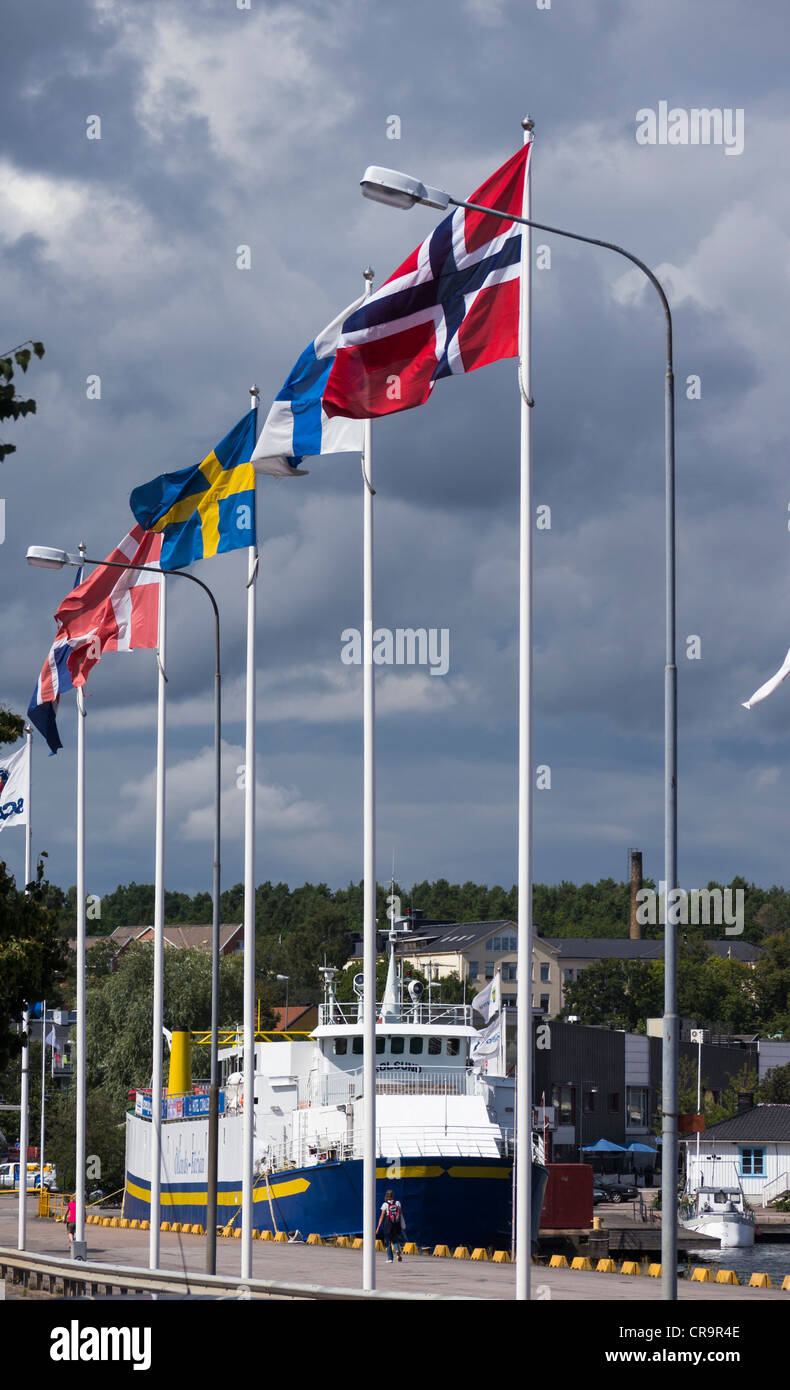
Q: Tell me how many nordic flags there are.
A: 5